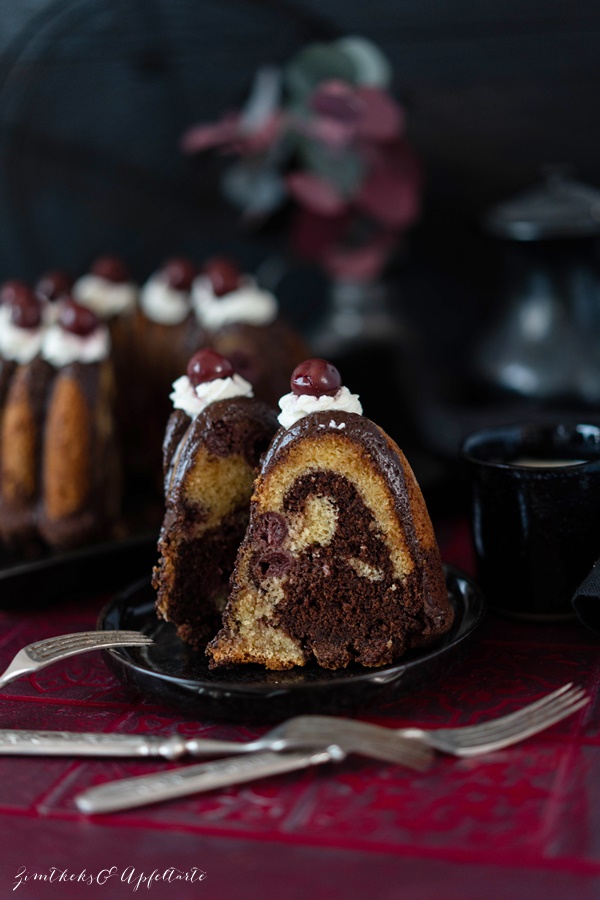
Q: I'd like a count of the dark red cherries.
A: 9